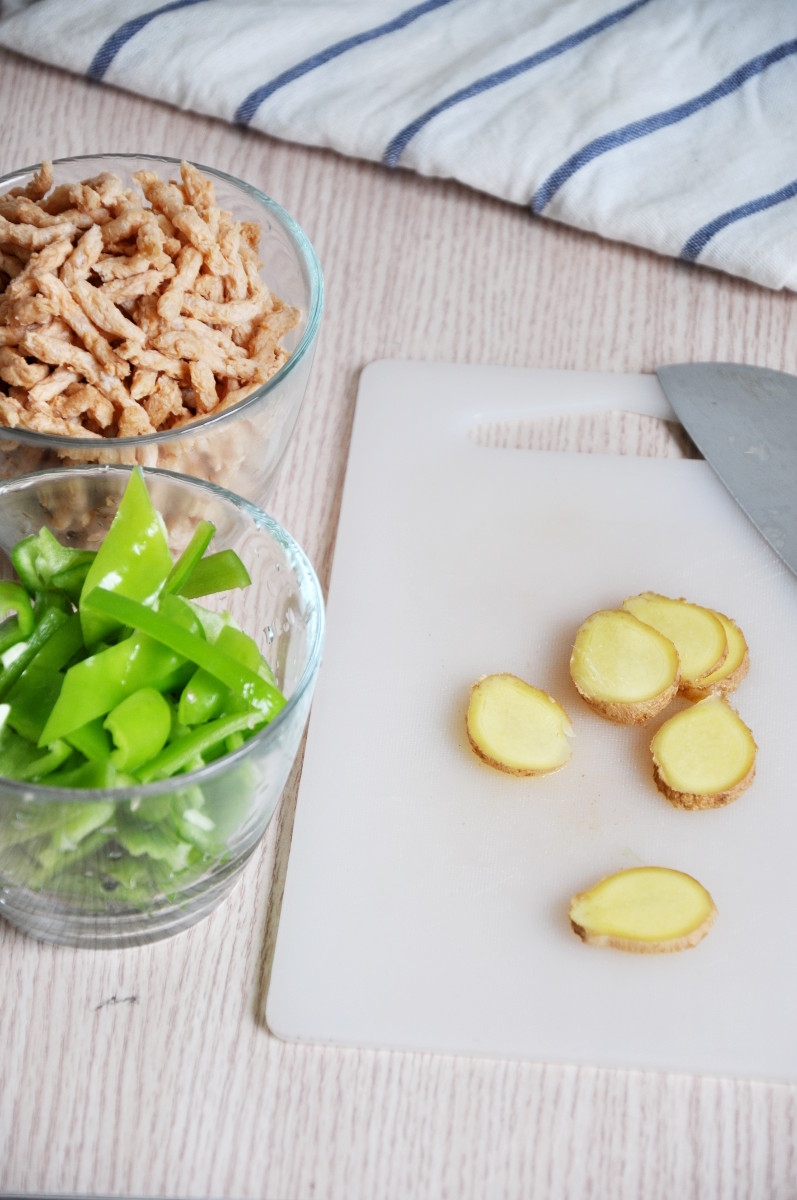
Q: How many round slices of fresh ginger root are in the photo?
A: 6